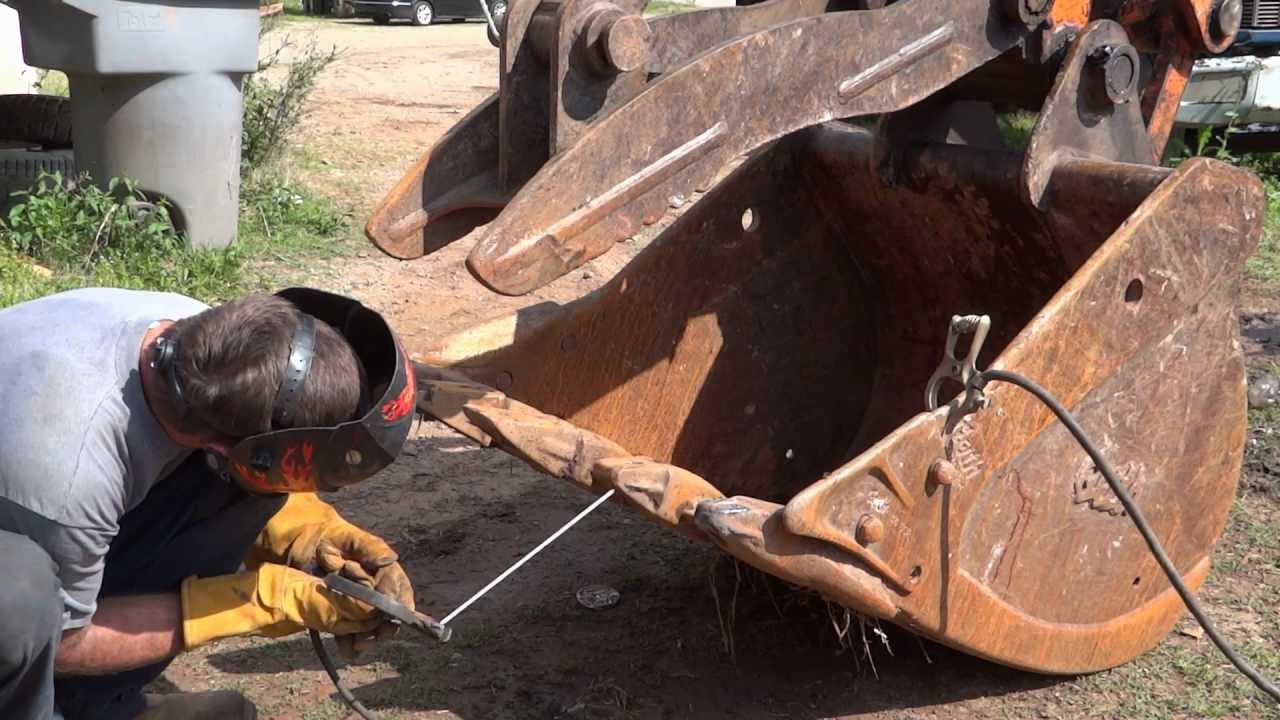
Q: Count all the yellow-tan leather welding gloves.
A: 2